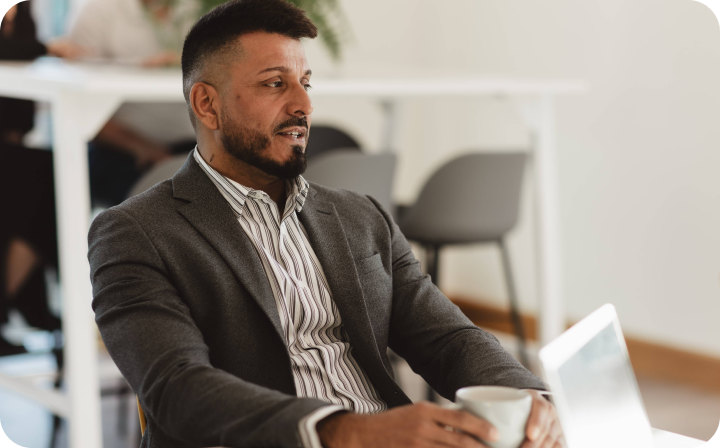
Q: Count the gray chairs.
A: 3